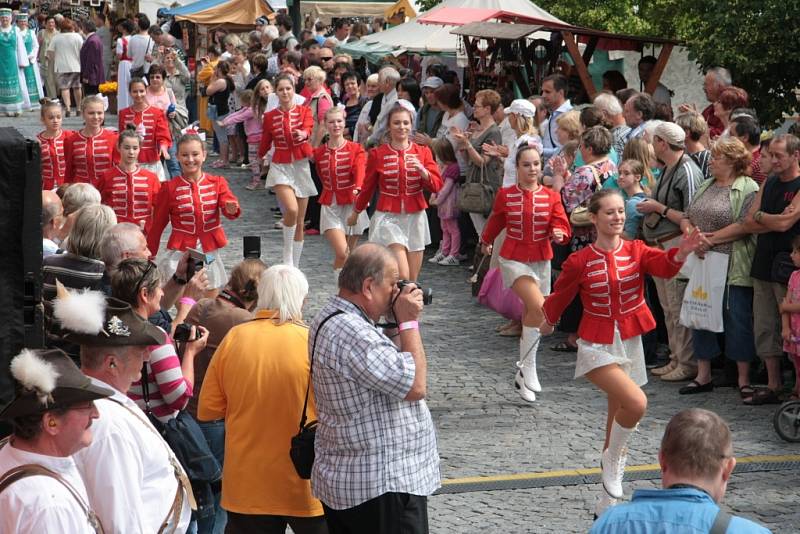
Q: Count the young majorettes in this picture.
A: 10